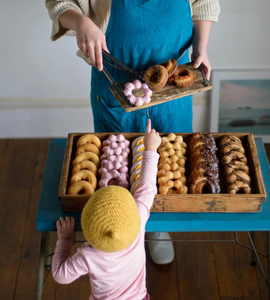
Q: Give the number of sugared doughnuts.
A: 6